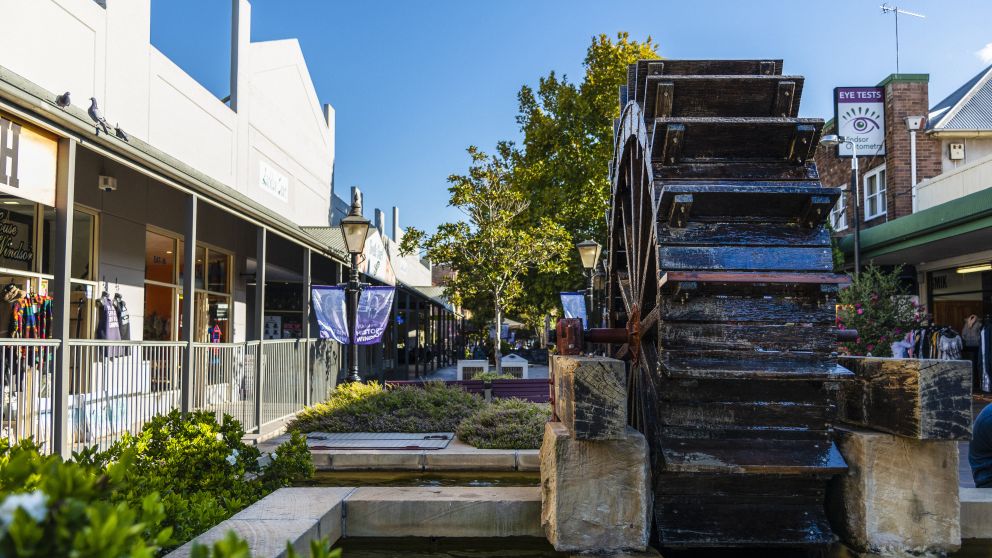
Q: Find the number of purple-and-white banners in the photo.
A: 3